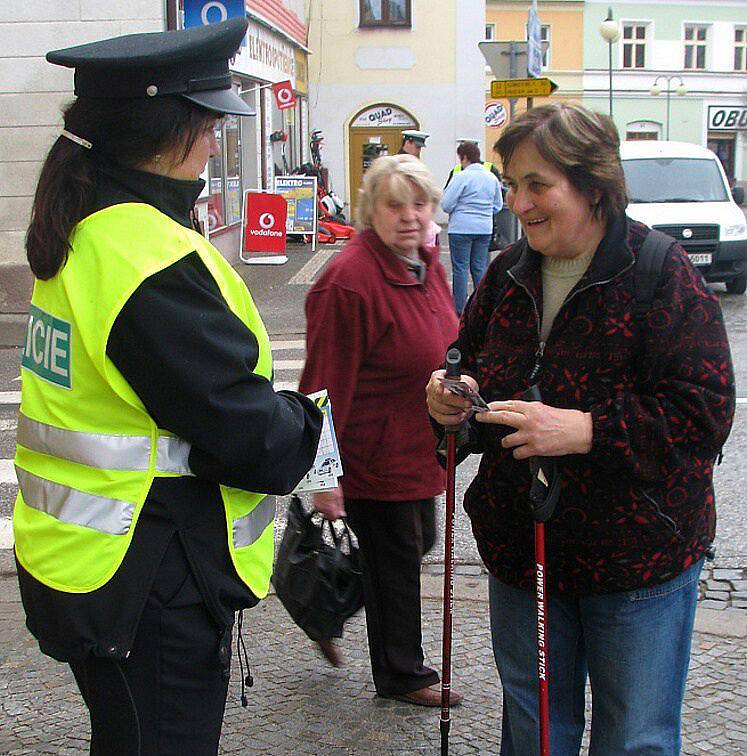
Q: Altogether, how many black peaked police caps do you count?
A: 1